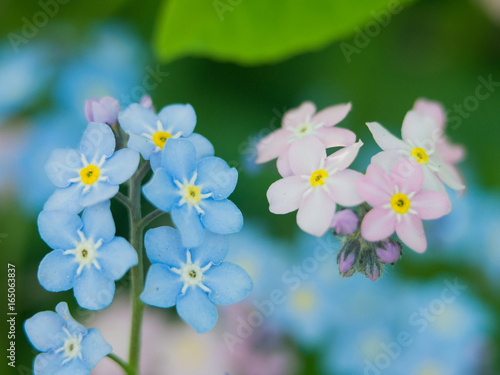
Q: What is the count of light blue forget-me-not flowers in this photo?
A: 6